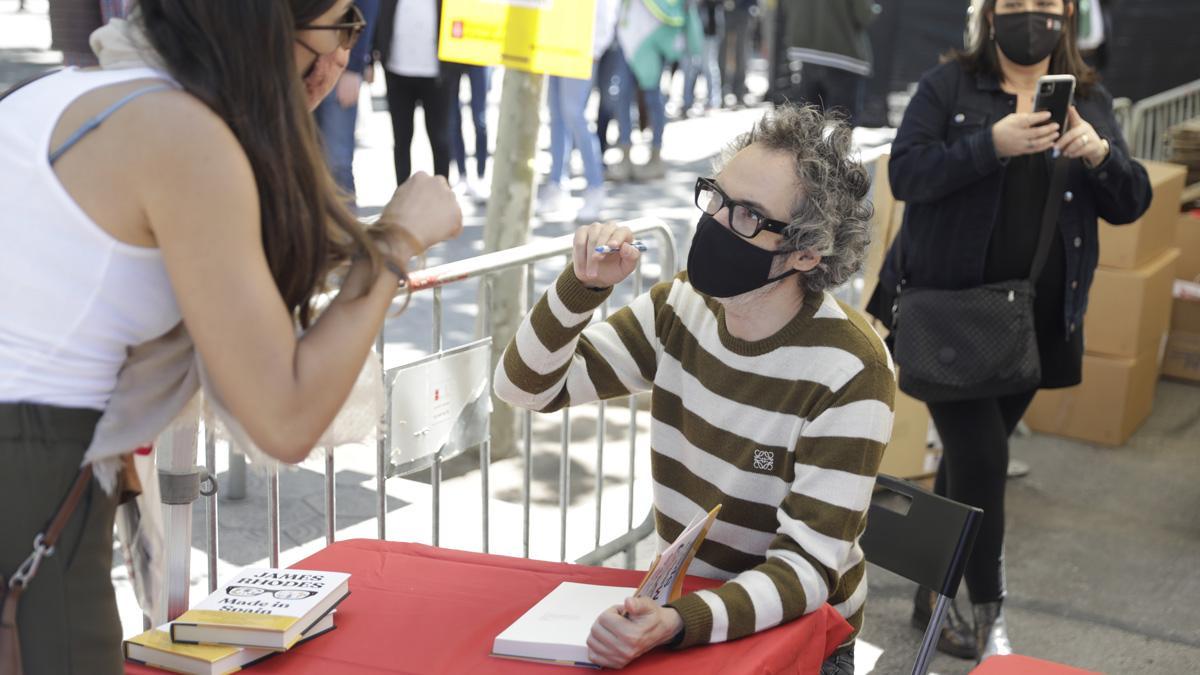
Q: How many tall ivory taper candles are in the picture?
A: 0